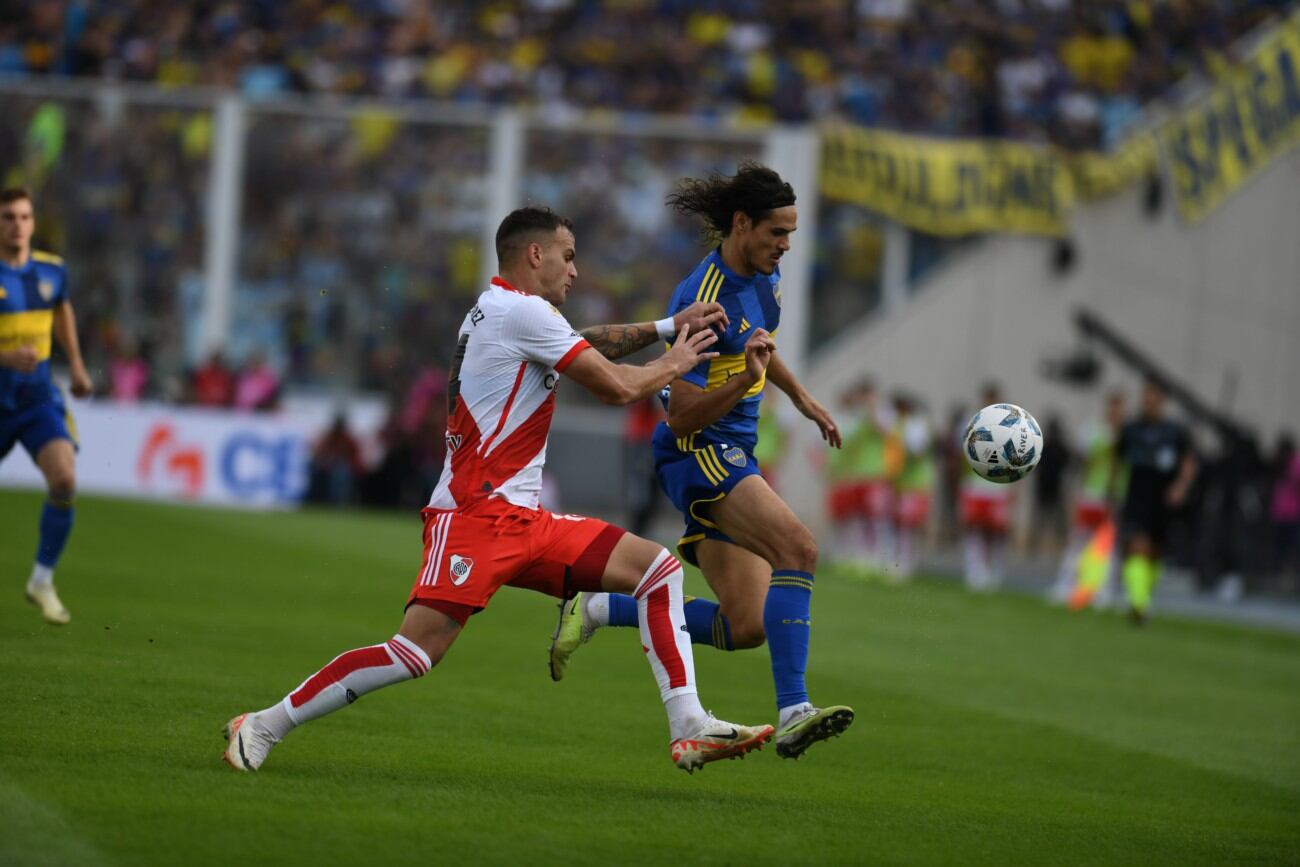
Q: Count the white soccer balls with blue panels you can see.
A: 1